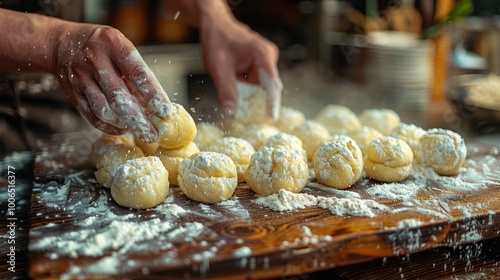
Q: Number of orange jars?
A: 2